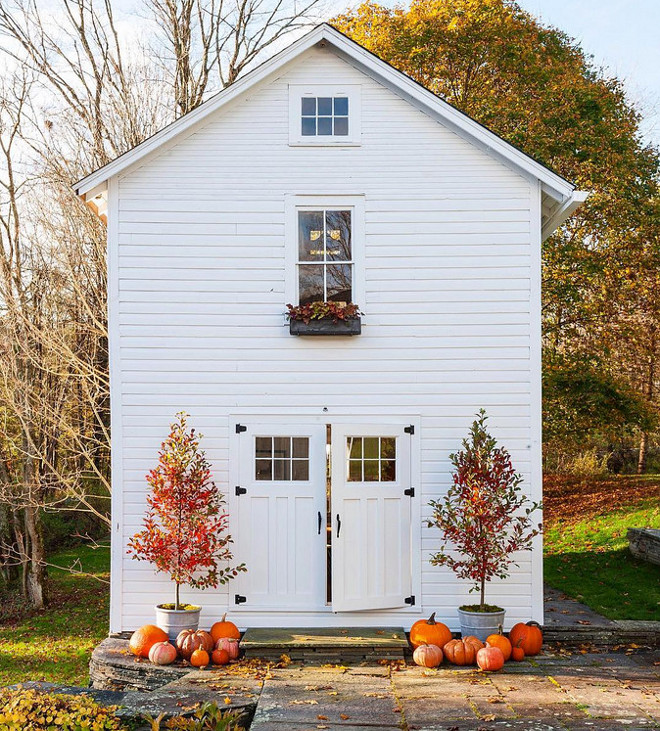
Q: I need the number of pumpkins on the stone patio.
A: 14